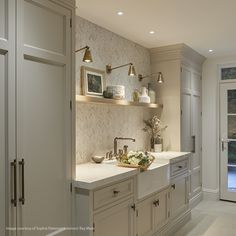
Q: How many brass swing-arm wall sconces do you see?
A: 3